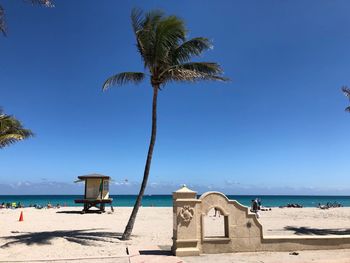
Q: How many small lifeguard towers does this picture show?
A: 1